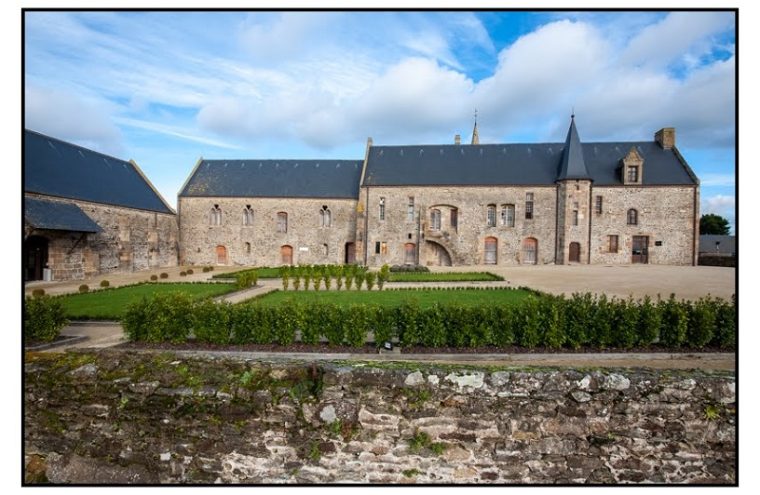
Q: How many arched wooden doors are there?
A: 6